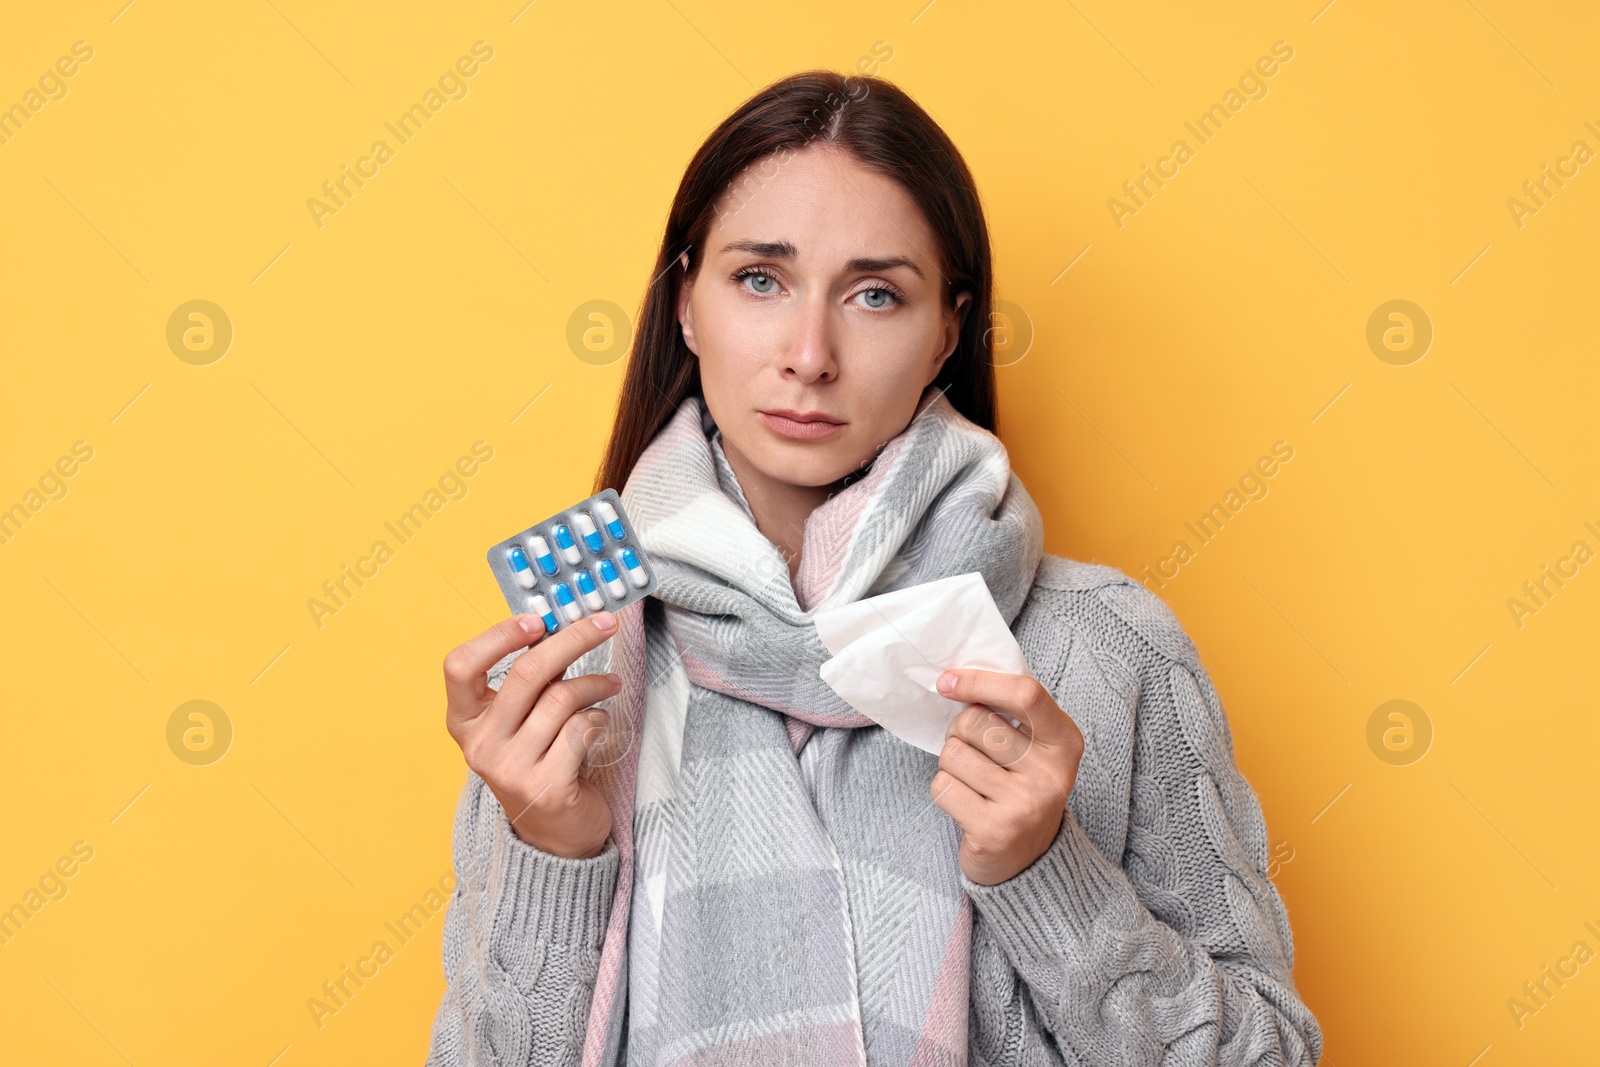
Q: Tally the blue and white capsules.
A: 10